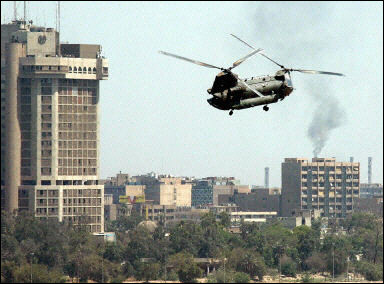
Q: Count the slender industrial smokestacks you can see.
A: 3